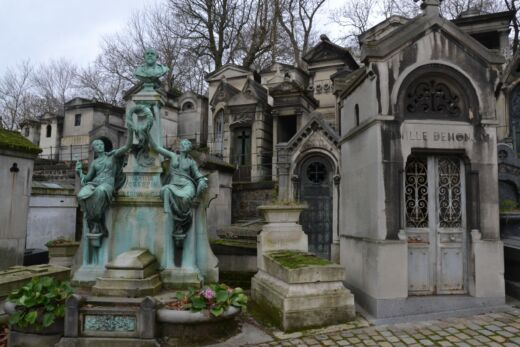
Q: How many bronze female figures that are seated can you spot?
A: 2